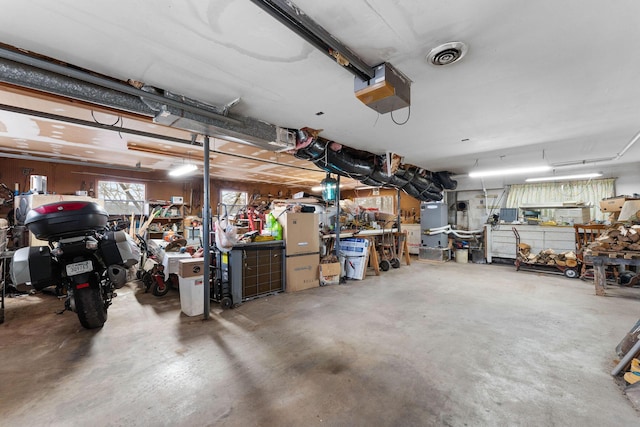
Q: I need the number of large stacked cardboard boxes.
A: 2